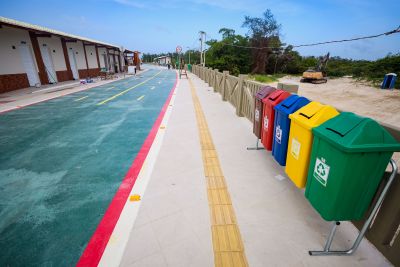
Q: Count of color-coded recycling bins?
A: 5